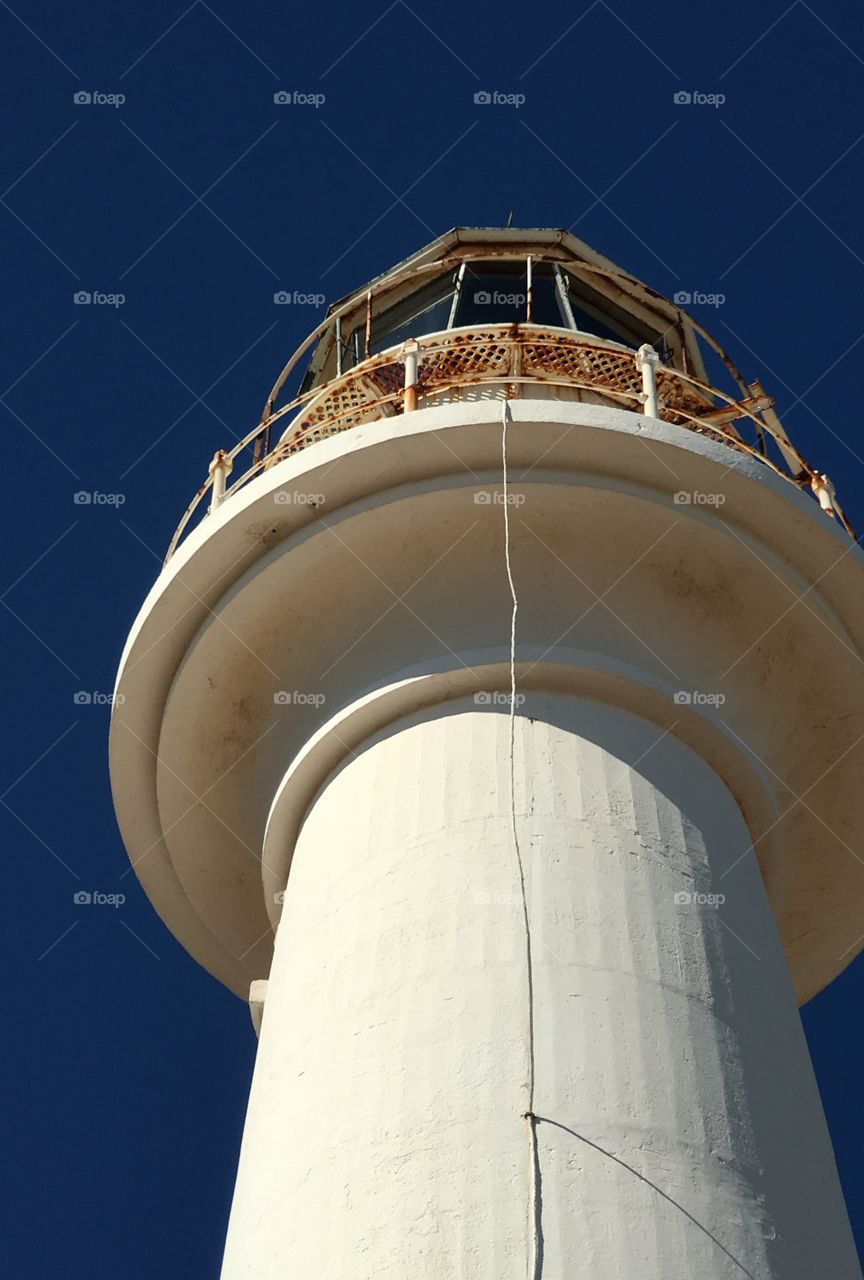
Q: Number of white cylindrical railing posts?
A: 4